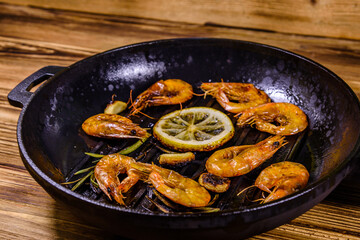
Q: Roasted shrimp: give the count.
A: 8